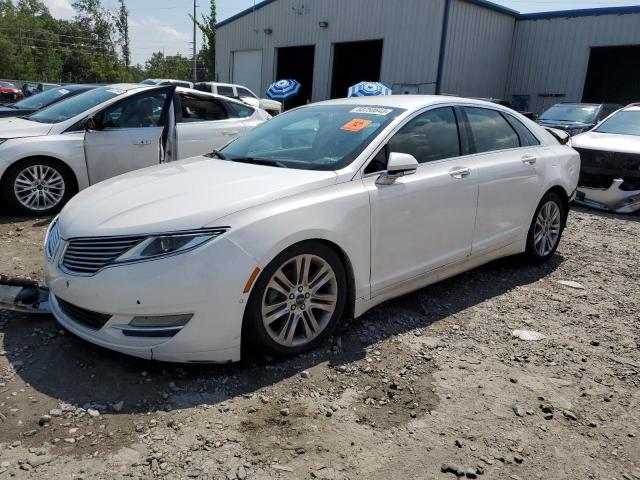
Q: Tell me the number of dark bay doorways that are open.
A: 3